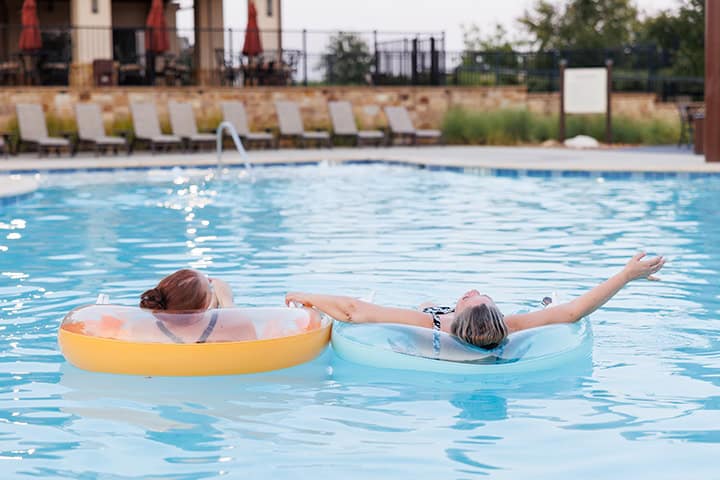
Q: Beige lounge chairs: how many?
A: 8